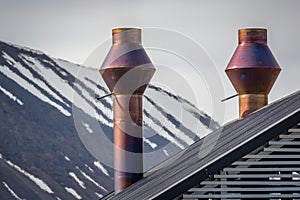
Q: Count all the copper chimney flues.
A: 2